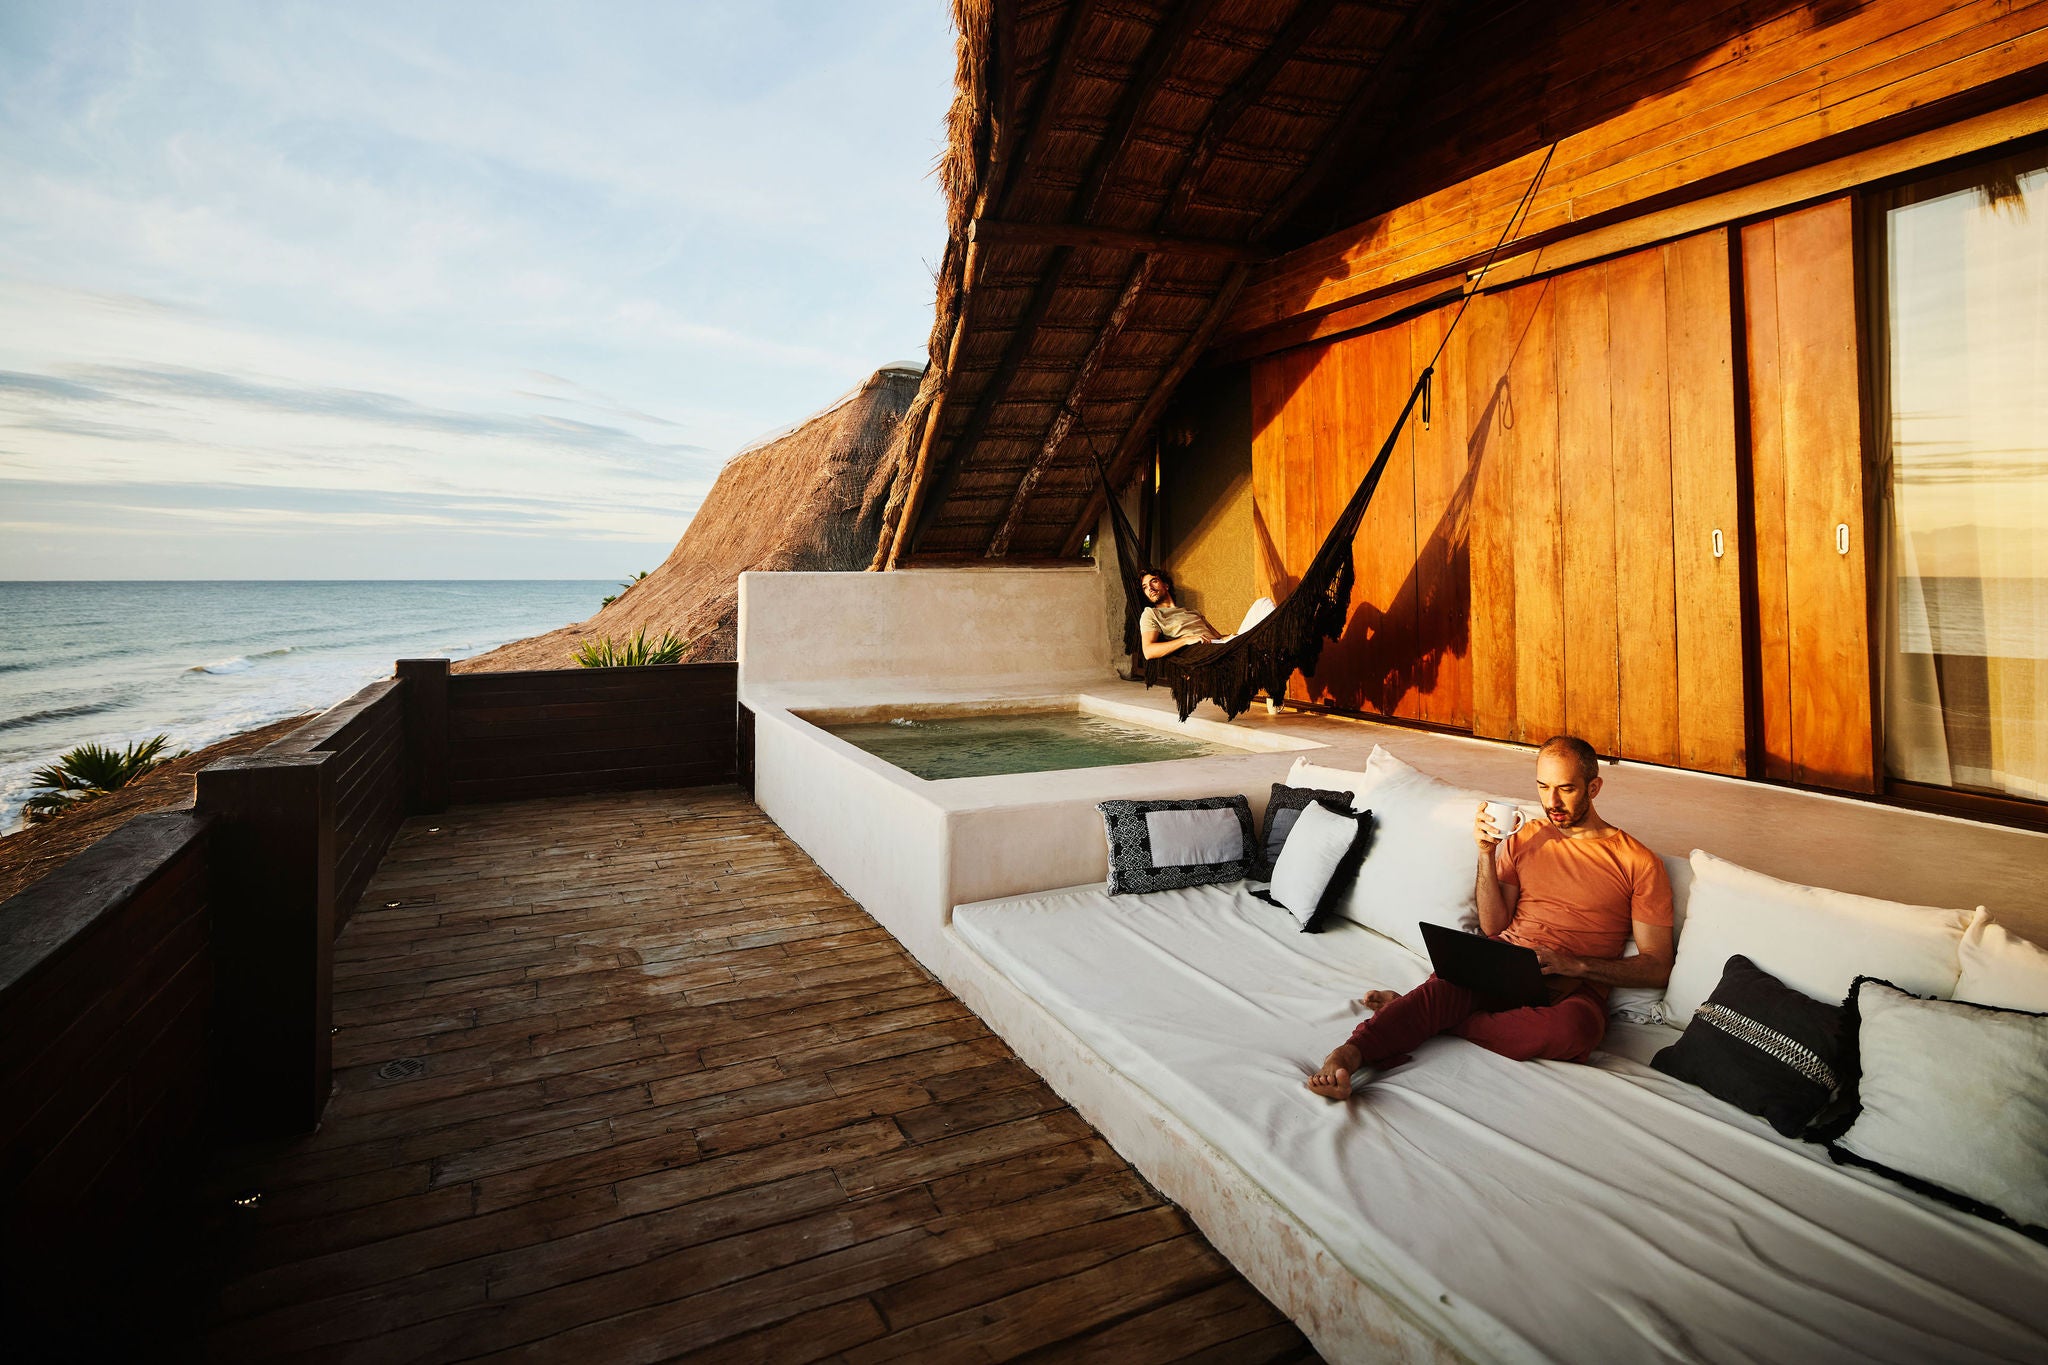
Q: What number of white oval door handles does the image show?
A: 2